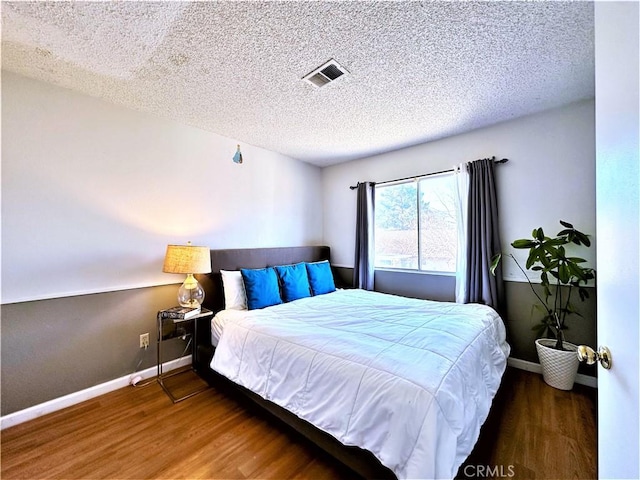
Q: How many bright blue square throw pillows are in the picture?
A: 3